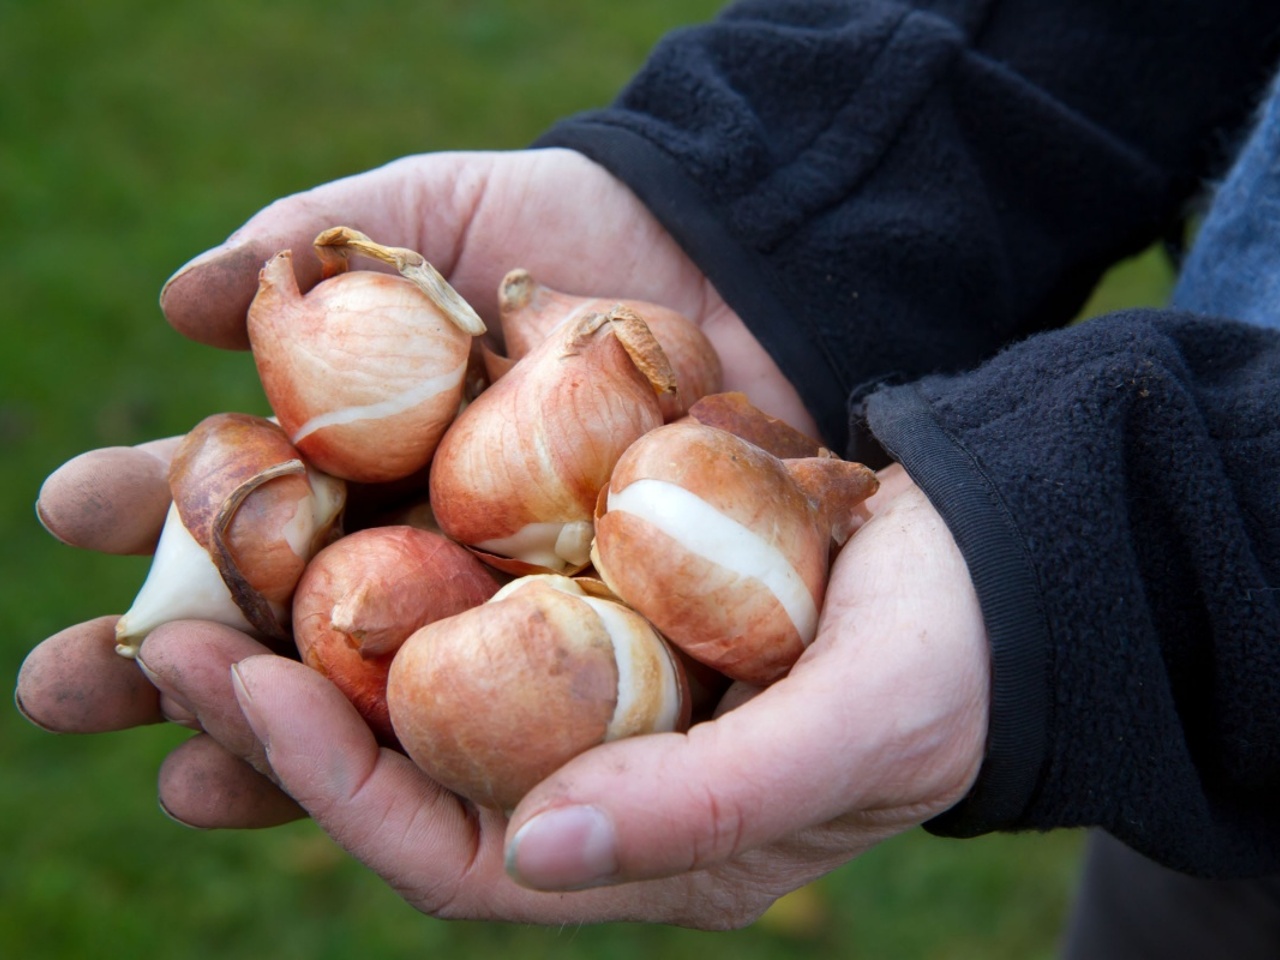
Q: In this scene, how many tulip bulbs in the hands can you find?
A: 7